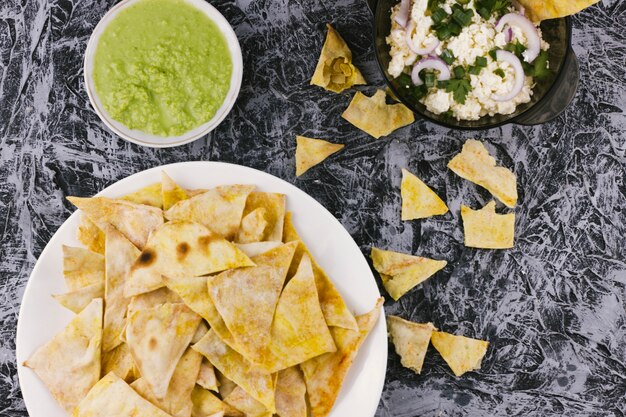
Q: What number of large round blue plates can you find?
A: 0